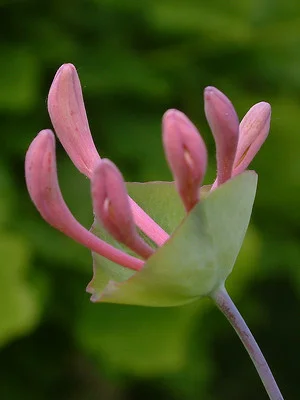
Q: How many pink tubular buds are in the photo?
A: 6